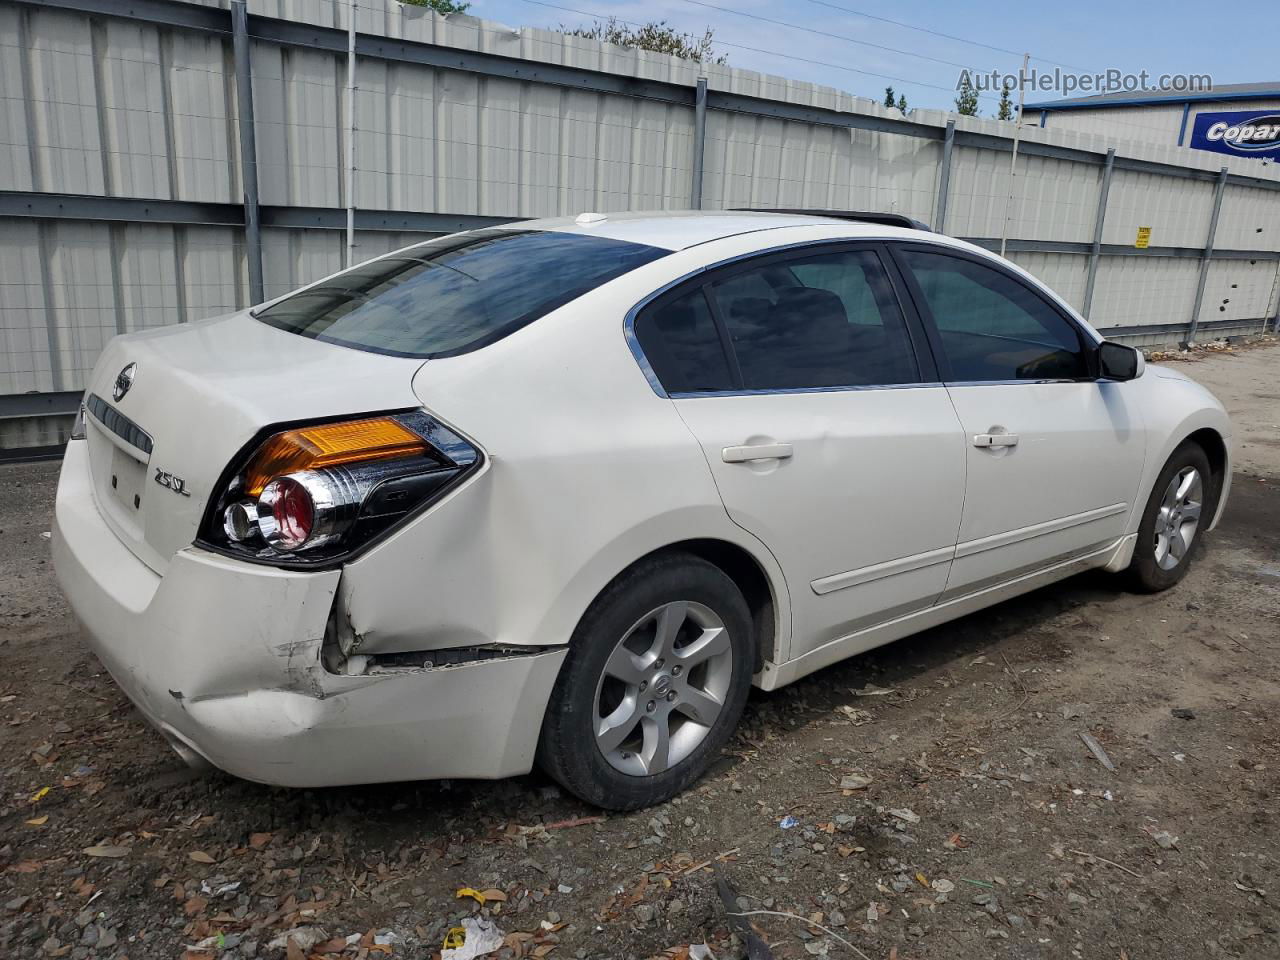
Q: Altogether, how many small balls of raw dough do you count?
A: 0